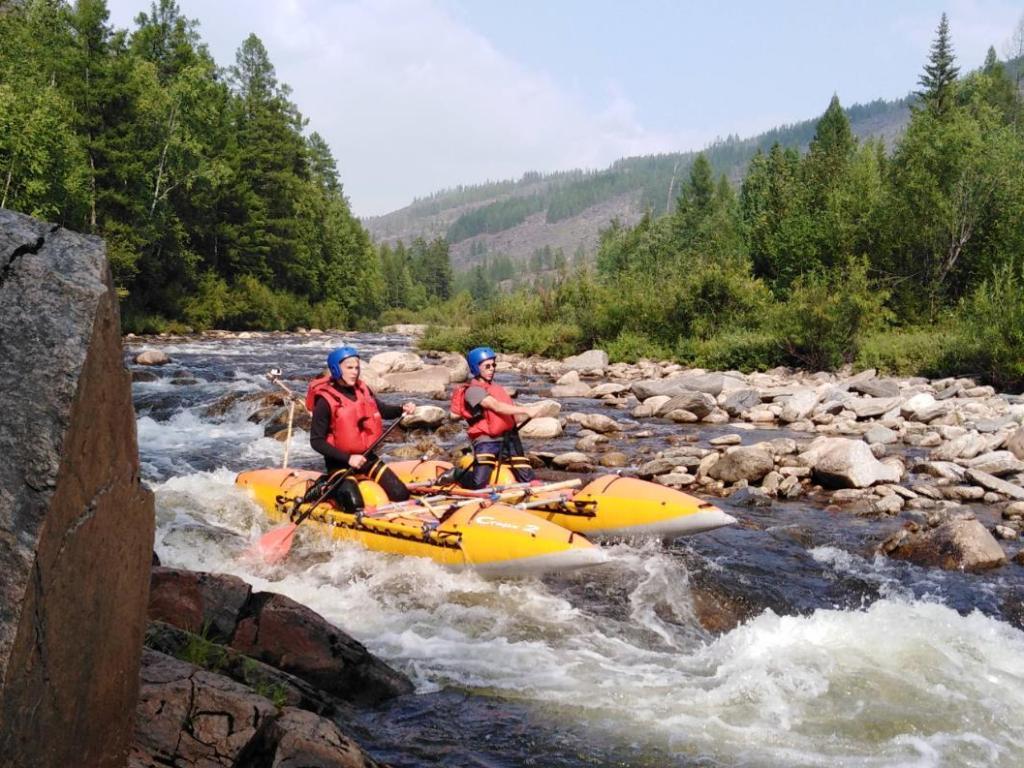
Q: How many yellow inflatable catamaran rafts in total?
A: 1